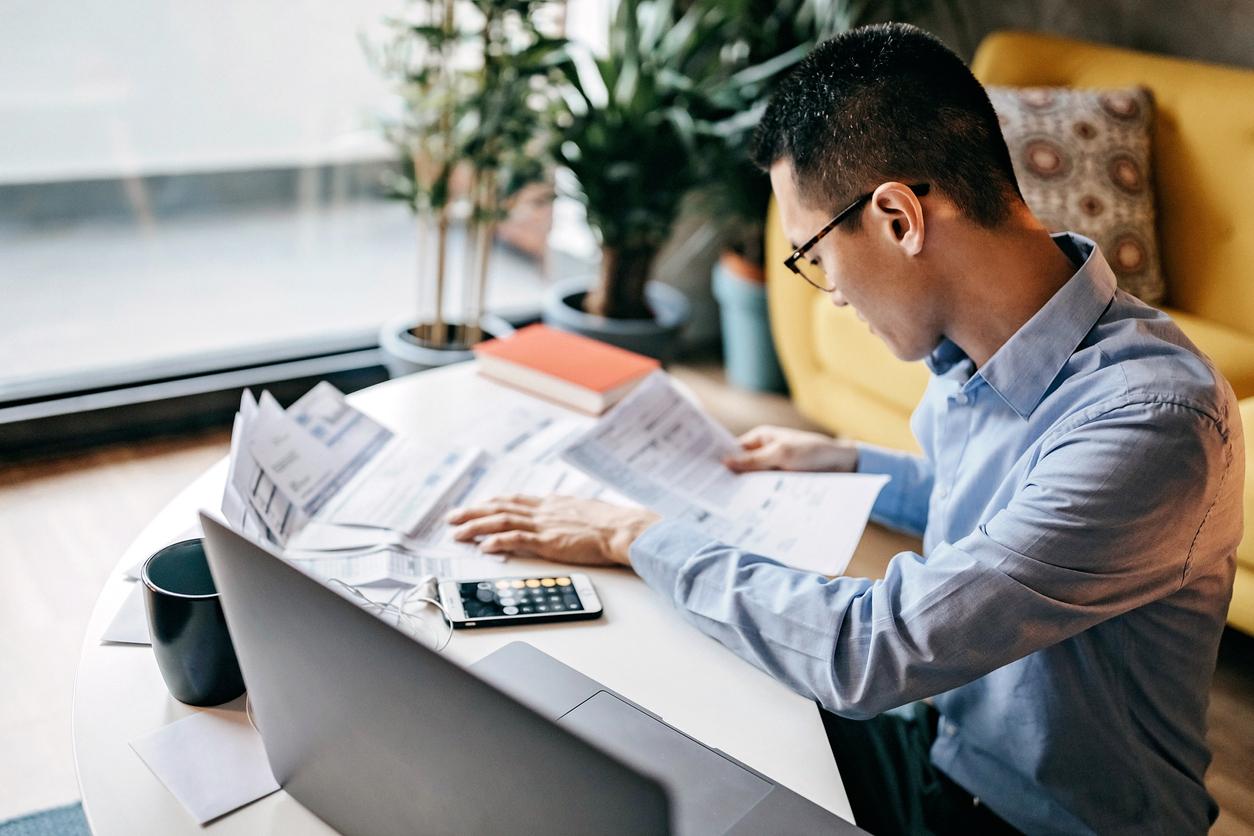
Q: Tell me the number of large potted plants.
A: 3